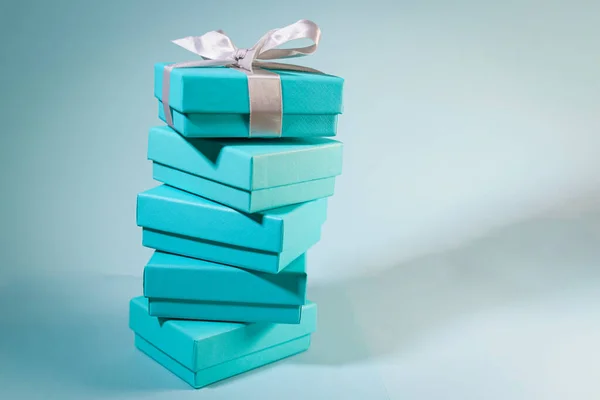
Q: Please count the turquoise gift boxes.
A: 5